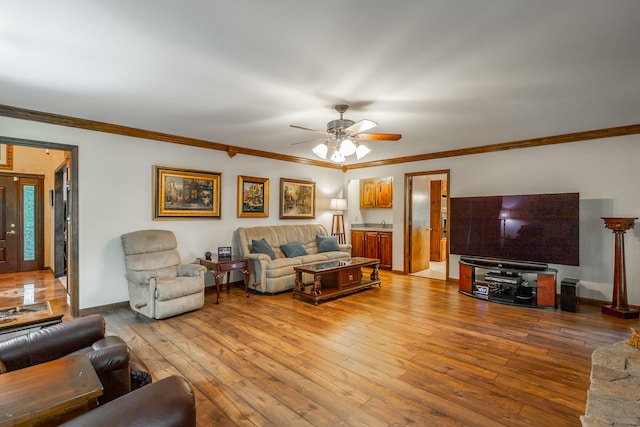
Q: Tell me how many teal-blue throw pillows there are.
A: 3